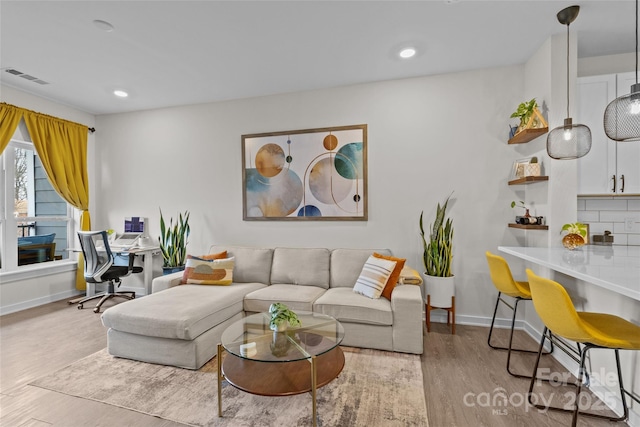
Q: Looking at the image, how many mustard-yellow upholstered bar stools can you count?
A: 2